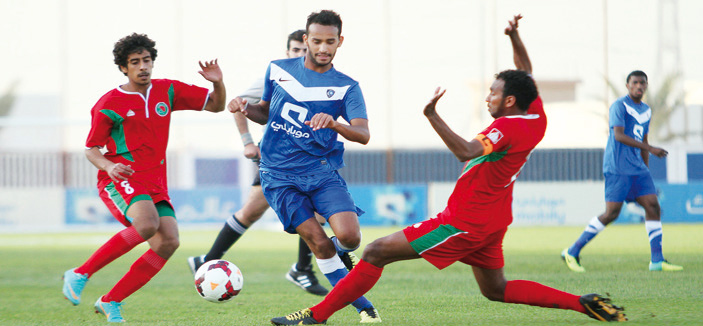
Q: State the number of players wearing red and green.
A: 2